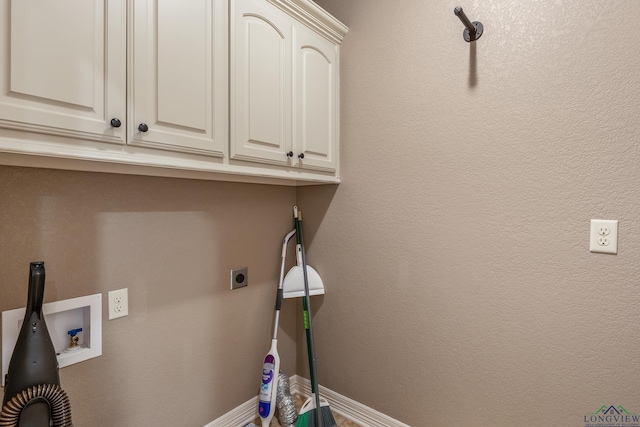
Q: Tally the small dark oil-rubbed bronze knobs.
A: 4